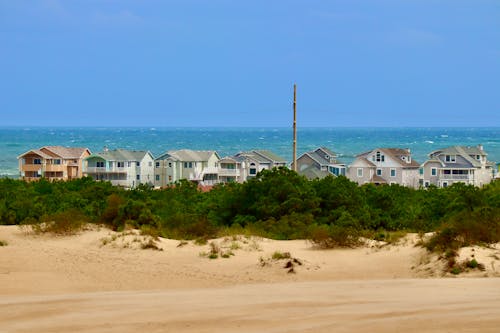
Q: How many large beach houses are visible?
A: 7